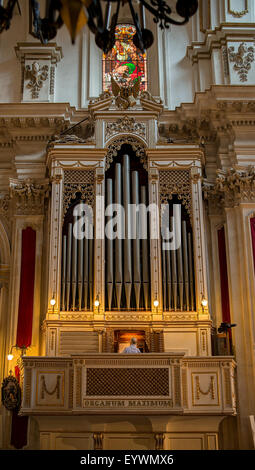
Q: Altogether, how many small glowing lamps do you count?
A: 5